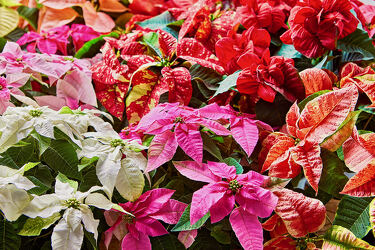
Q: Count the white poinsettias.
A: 5